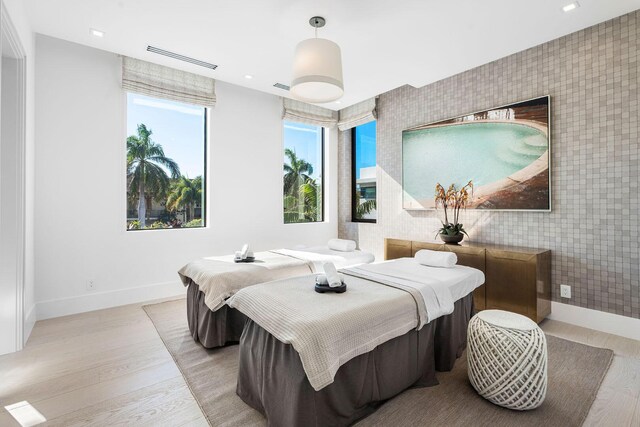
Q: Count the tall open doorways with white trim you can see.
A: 1